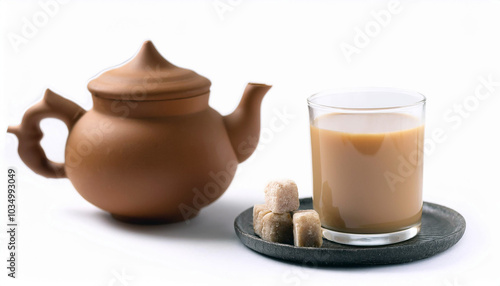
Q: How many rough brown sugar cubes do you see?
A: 4